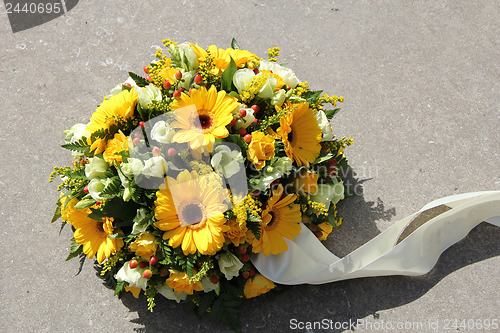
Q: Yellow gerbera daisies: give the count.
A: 7